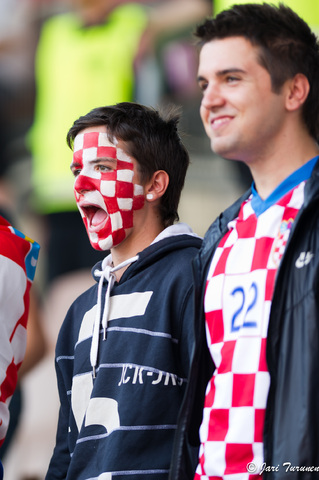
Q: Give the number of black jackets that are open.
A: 1